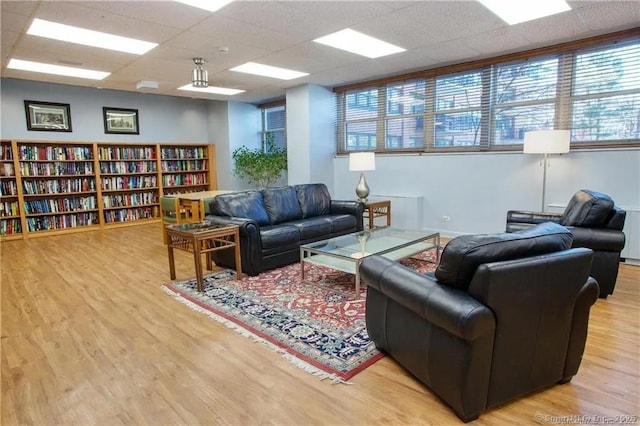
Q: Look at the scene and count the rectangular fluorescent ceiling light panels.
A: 7